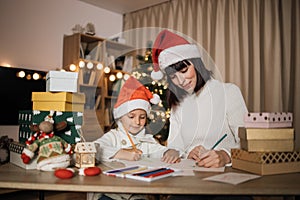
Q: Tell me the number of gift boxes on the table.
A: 7